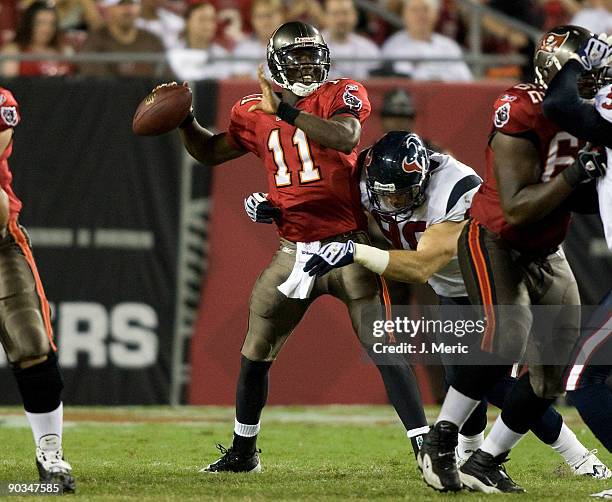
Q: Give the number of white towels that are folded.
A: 1